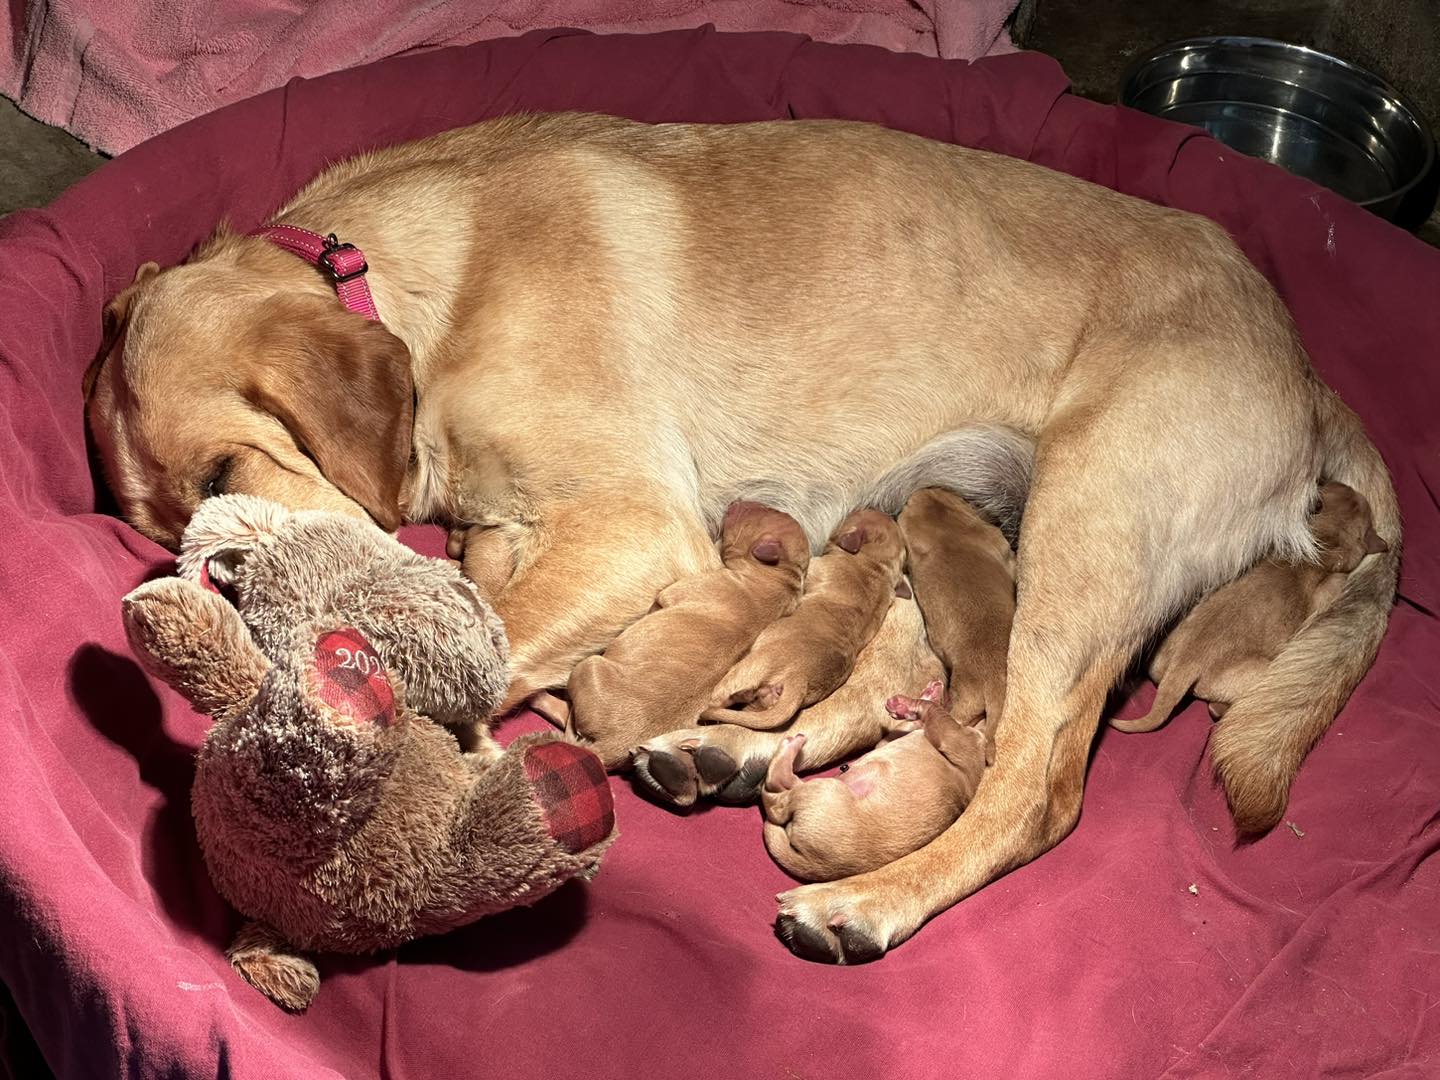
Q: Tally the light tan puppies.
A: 5